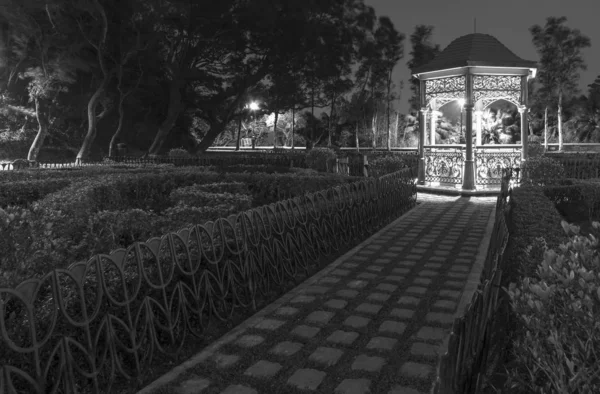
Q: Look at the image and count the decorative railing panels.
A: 2